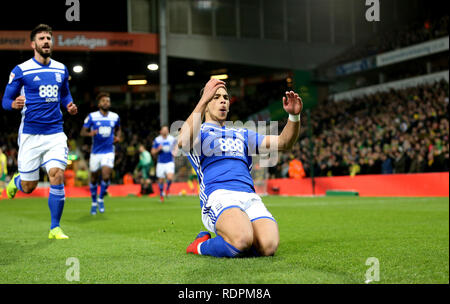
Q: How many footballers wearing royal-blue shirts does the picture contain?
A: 4